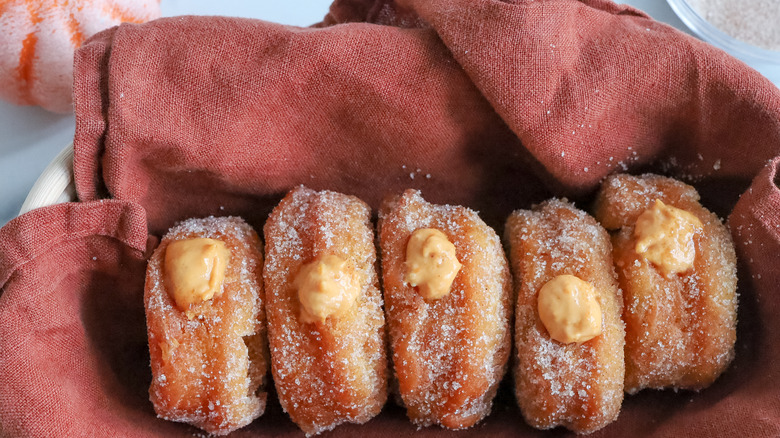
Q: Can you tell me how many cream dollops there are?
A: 5